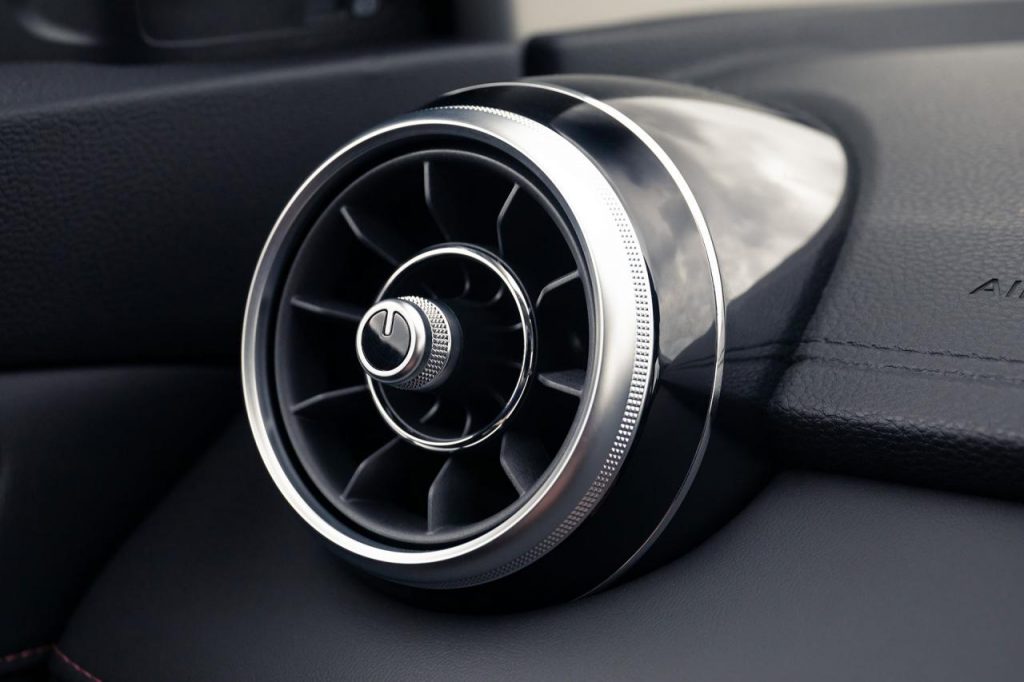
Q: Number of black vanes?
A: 10